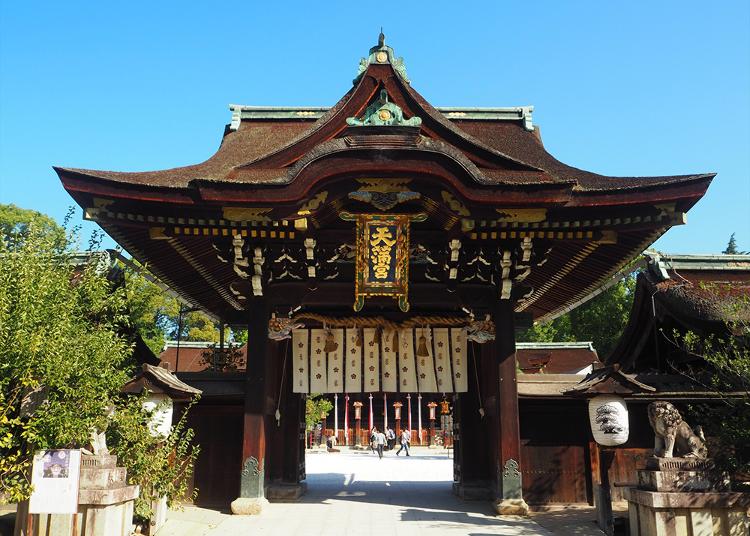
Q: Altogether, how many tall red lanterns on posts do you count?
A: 3